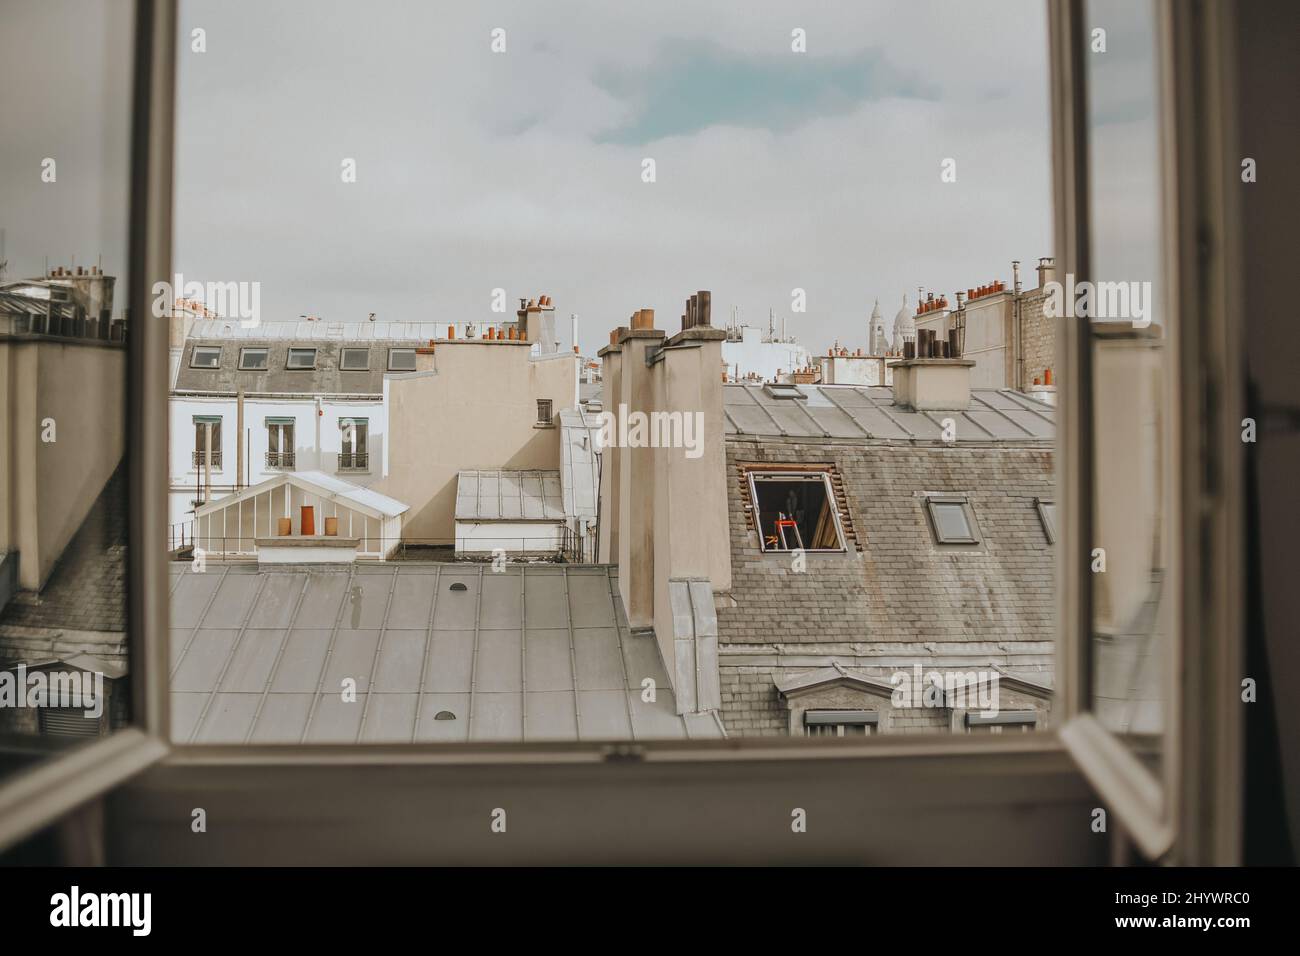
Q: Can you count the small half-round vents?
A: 2